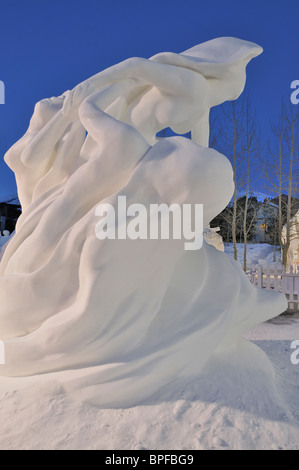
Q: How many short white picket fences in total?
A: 1